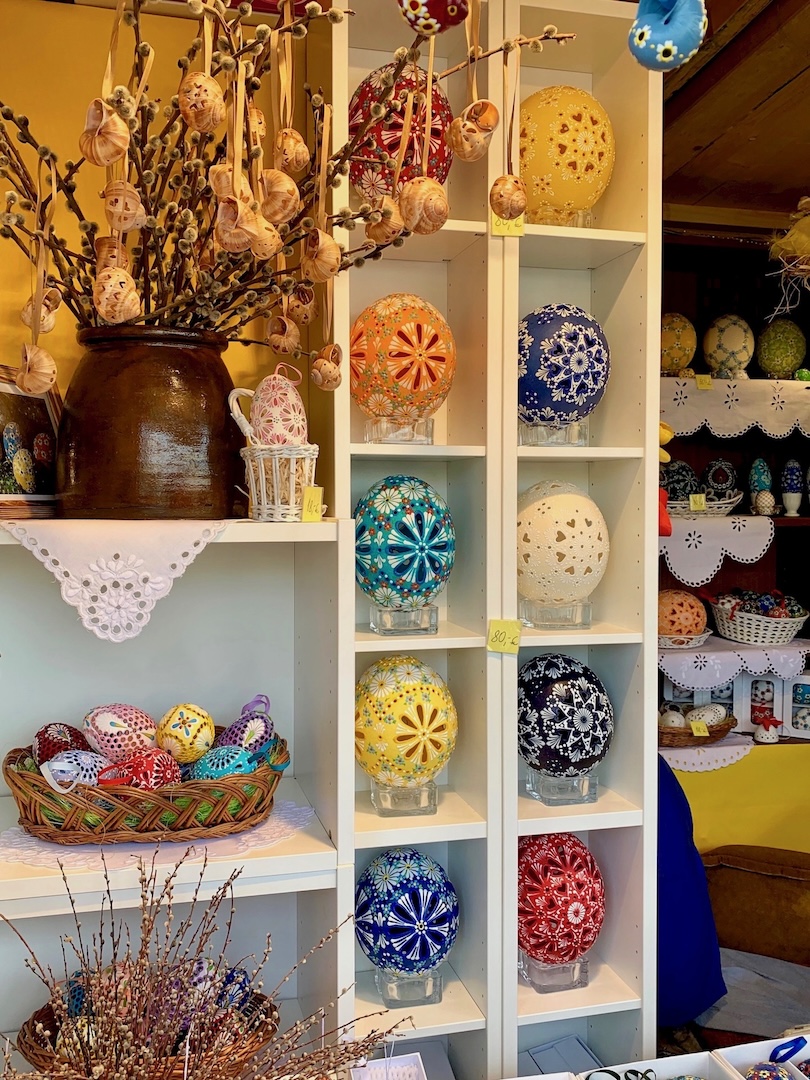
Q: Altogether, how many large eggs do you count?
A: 10